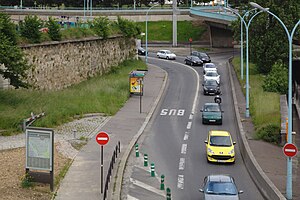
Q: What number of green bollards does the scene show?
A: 5